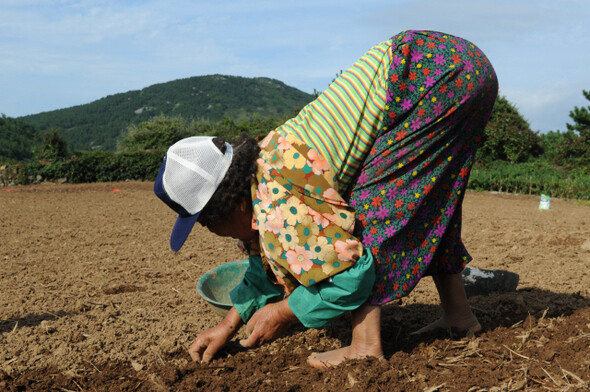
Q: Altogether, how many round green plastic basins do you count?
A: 1